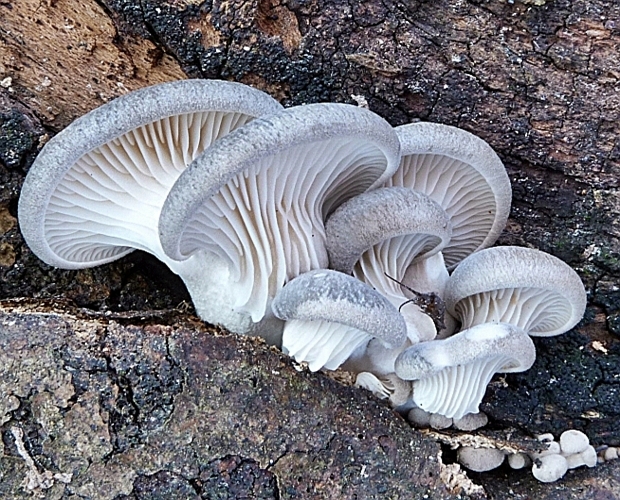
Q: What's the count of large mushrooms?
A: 7